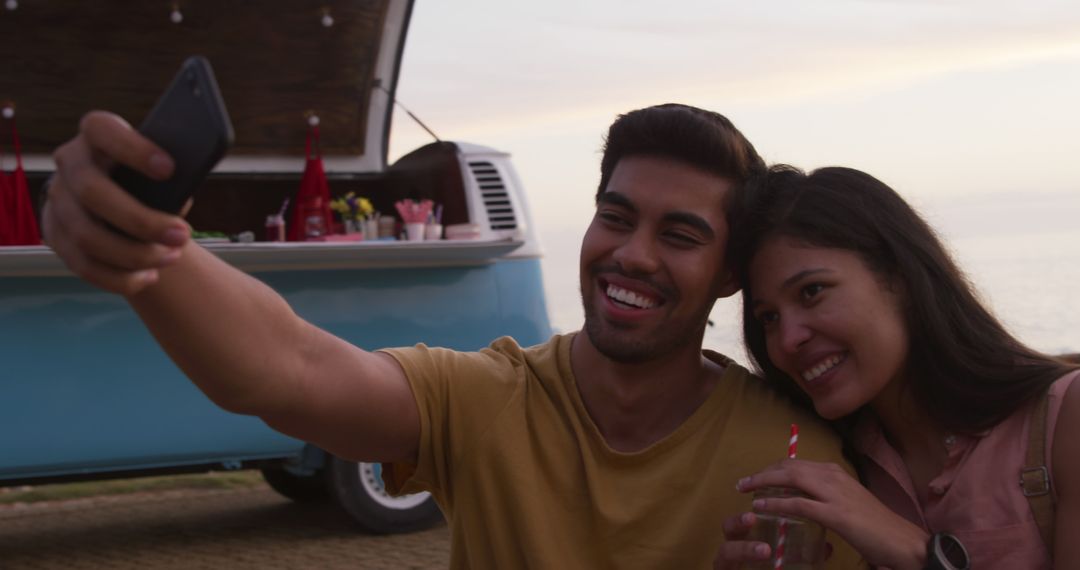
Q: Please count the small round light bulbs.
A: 5